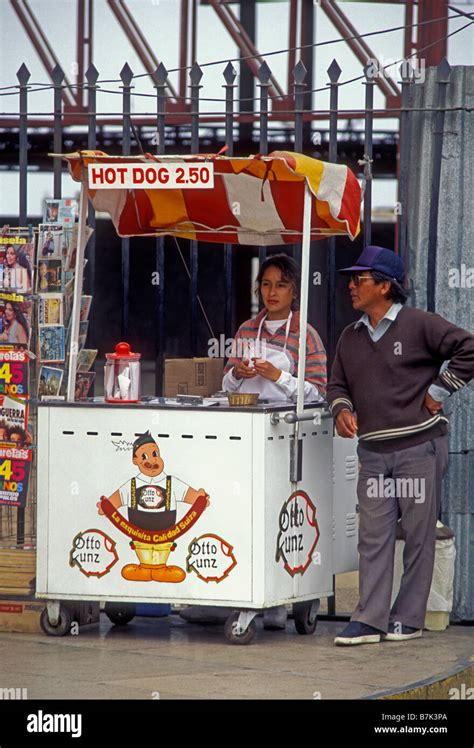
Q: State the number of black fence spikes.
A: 13